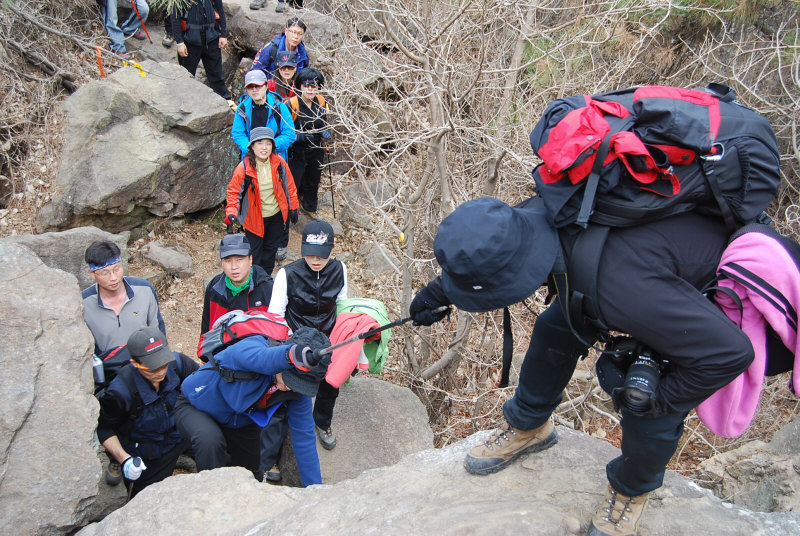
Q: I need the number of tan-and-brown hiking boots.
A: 2